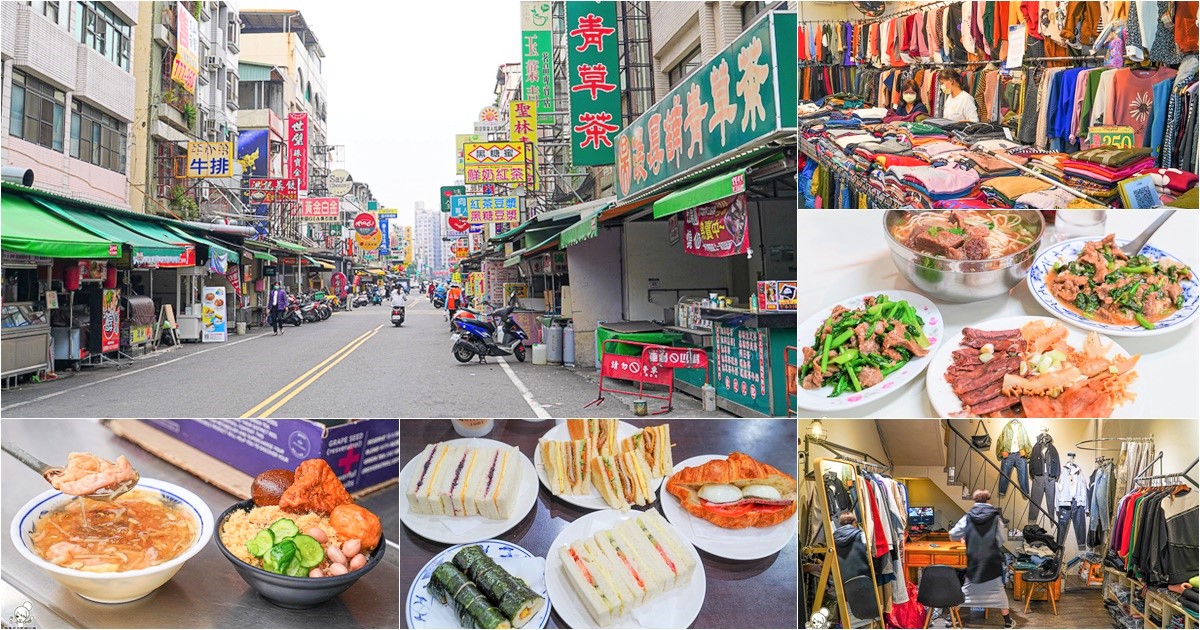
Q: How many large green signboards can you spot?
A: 3